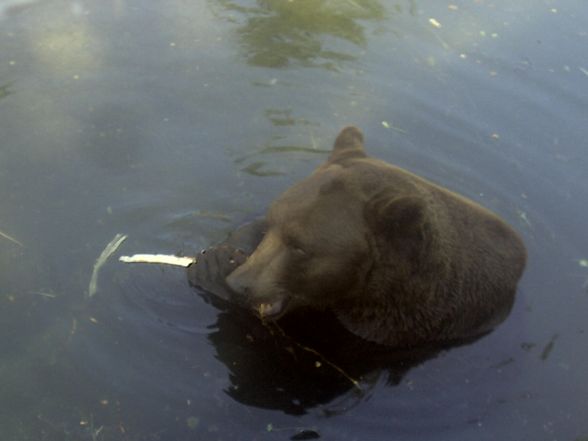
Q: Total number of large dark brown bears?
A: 1